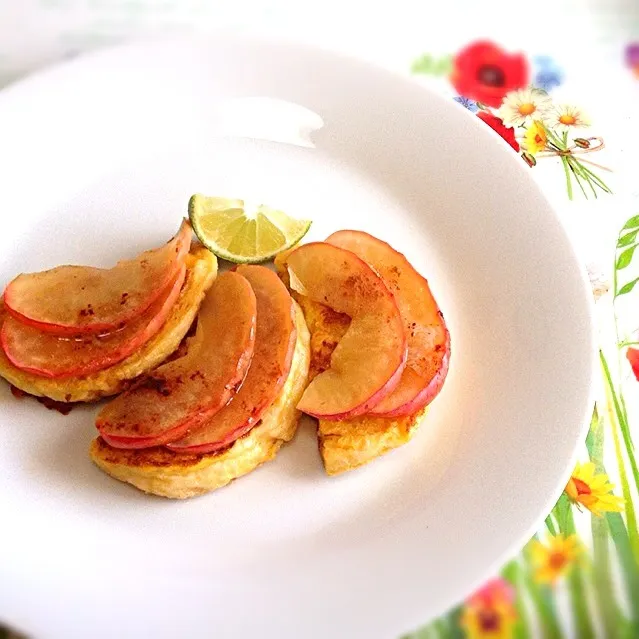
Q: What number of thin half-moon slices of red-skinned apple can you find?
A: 6